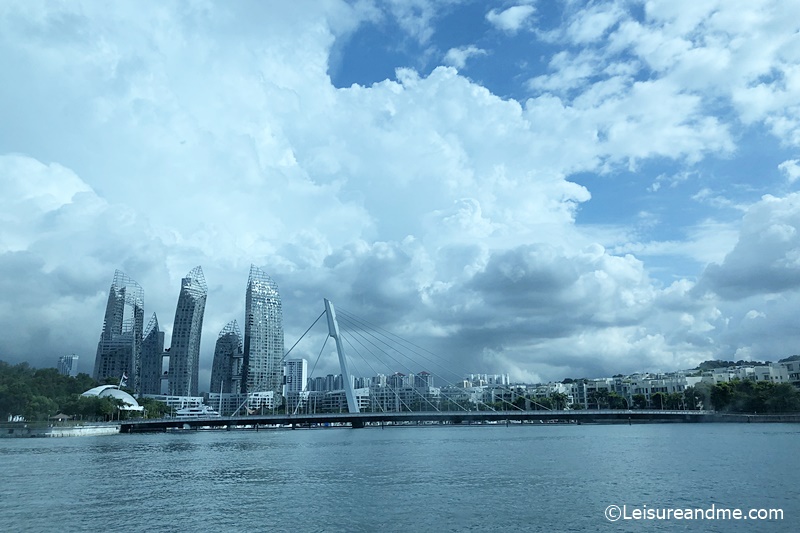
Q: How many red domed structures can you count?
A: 0